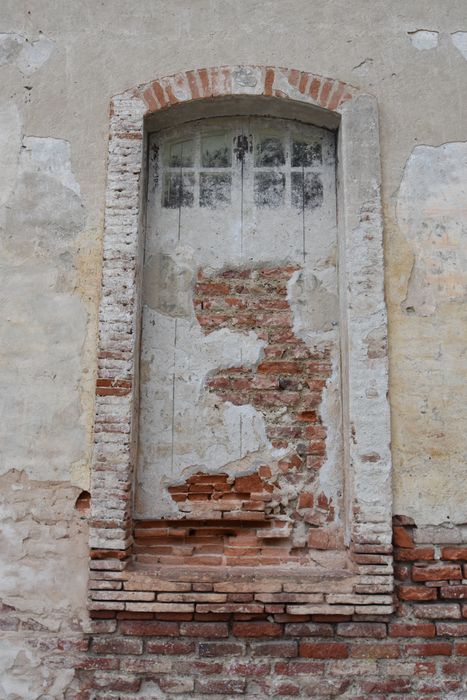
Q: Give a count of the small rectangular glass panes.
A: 8